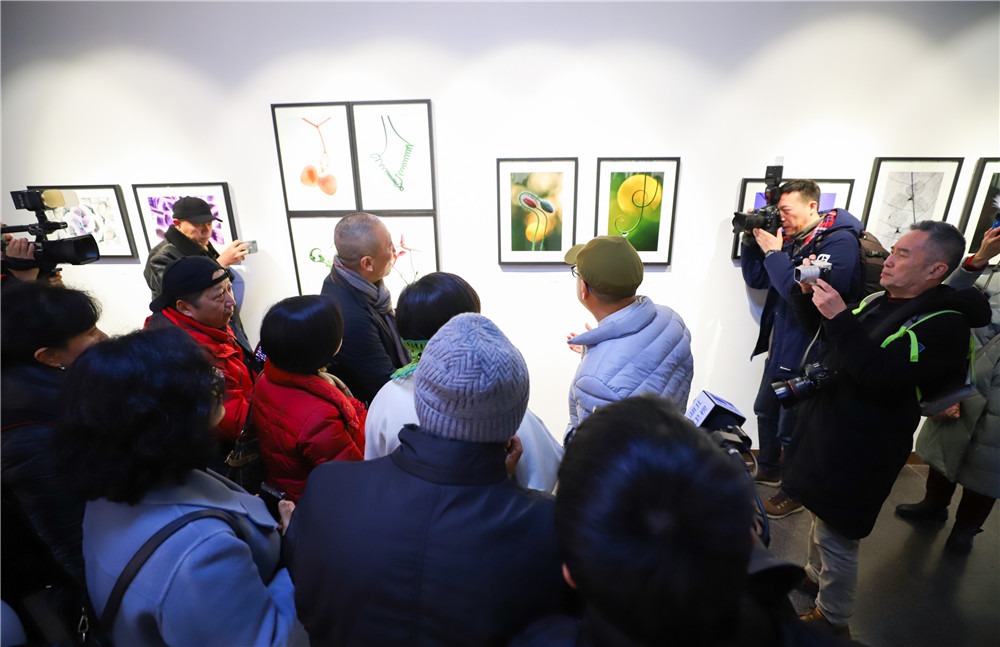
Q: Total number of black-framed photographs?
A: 11